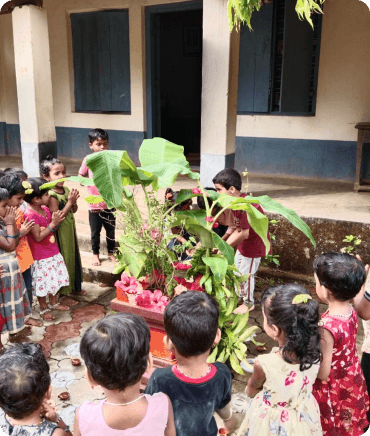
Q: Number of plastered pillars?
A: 2